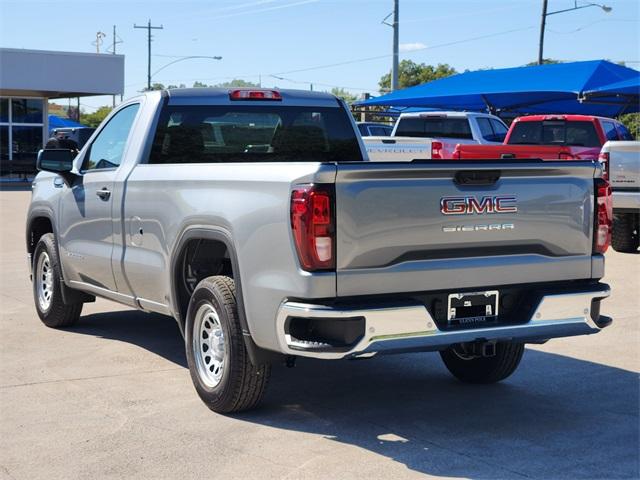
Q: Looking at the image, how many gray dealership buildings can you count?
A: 1